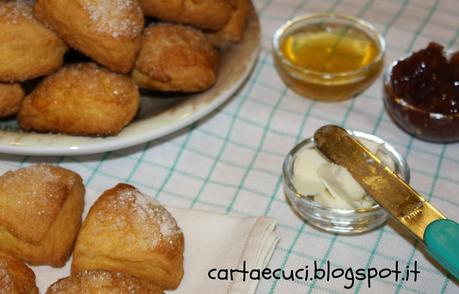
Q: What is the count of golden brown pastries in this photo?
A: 11